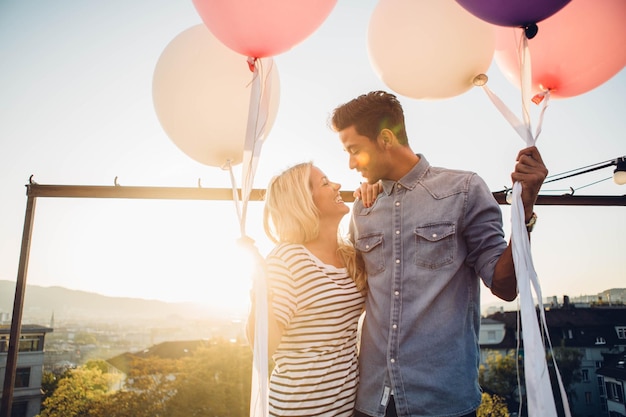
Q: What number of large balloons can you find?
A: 5